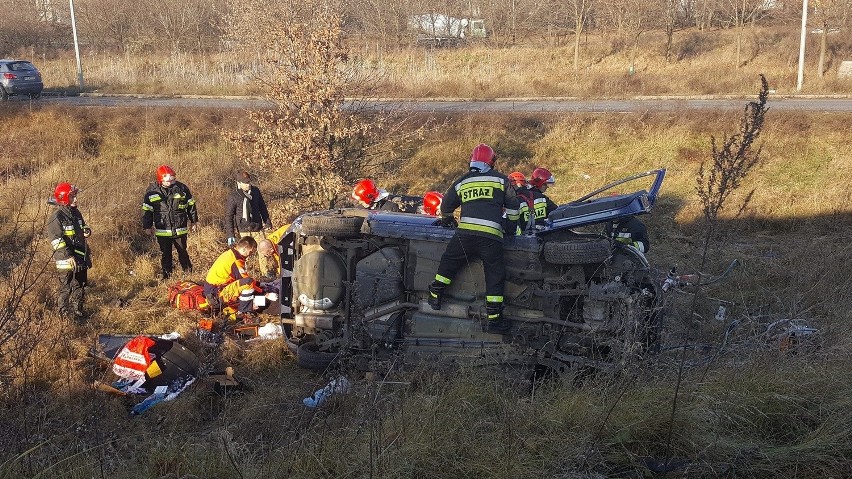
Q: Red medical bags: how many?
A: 1